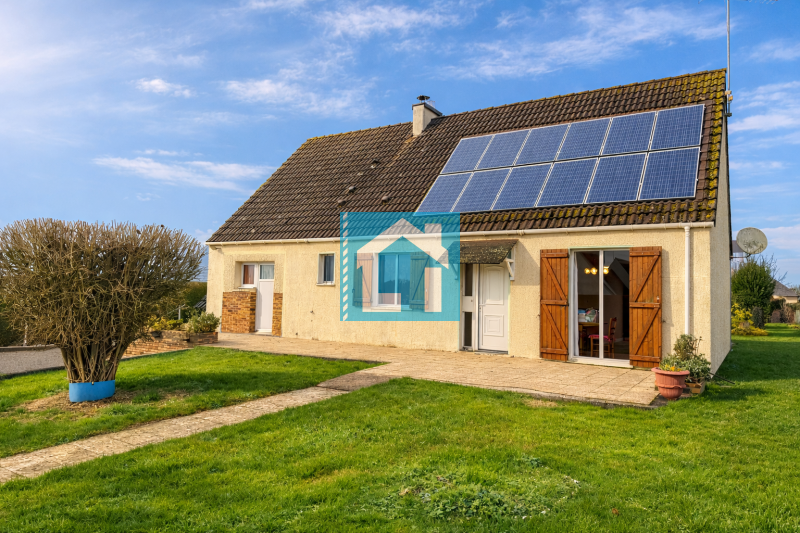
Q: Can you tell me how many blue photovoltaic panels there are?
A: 12